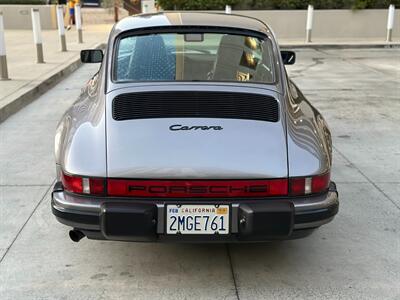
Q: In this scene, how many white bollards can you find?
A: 7